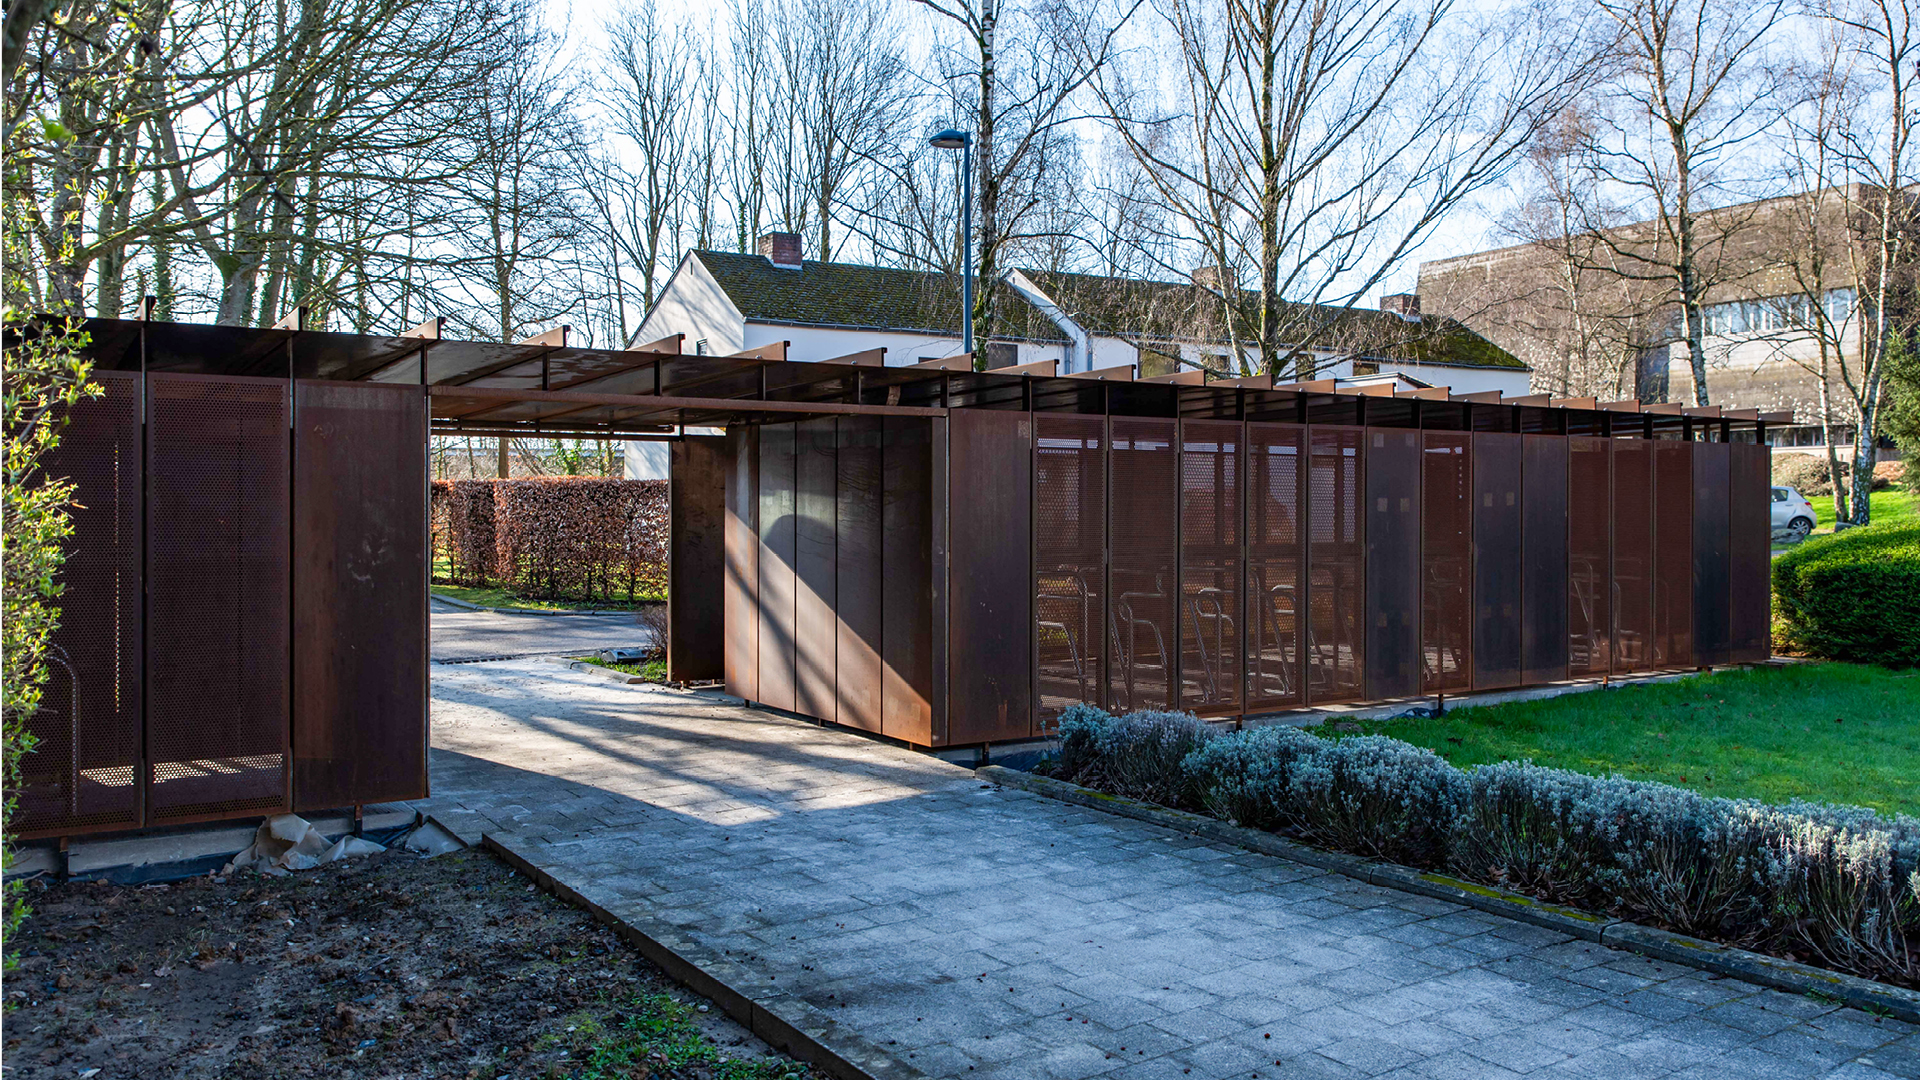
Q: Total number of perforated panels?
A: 11